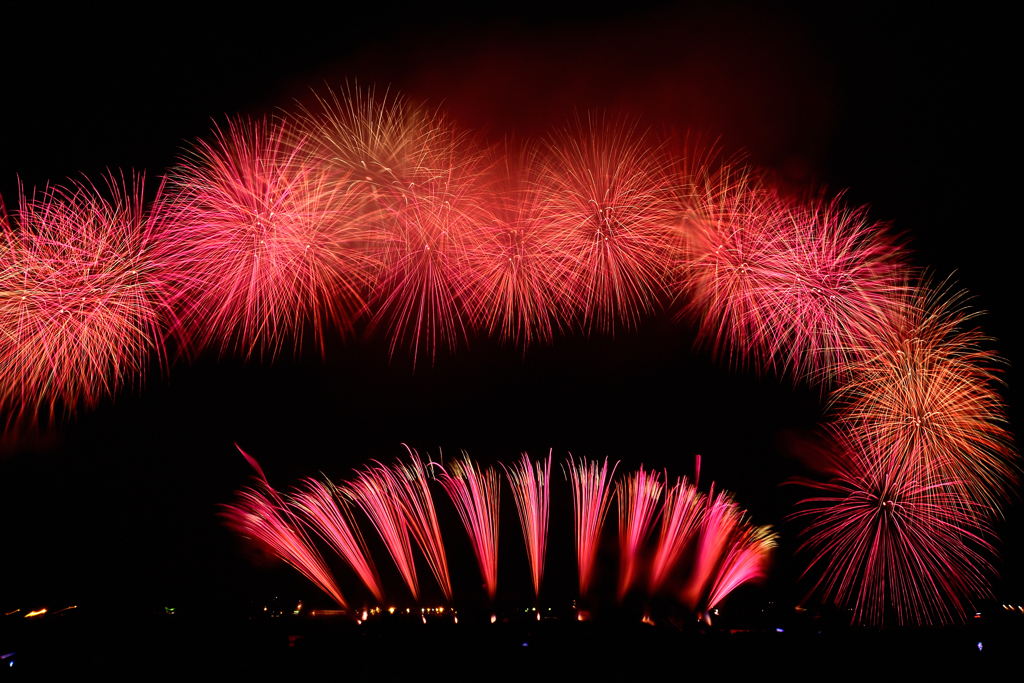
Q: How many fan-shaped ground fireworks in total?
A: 11